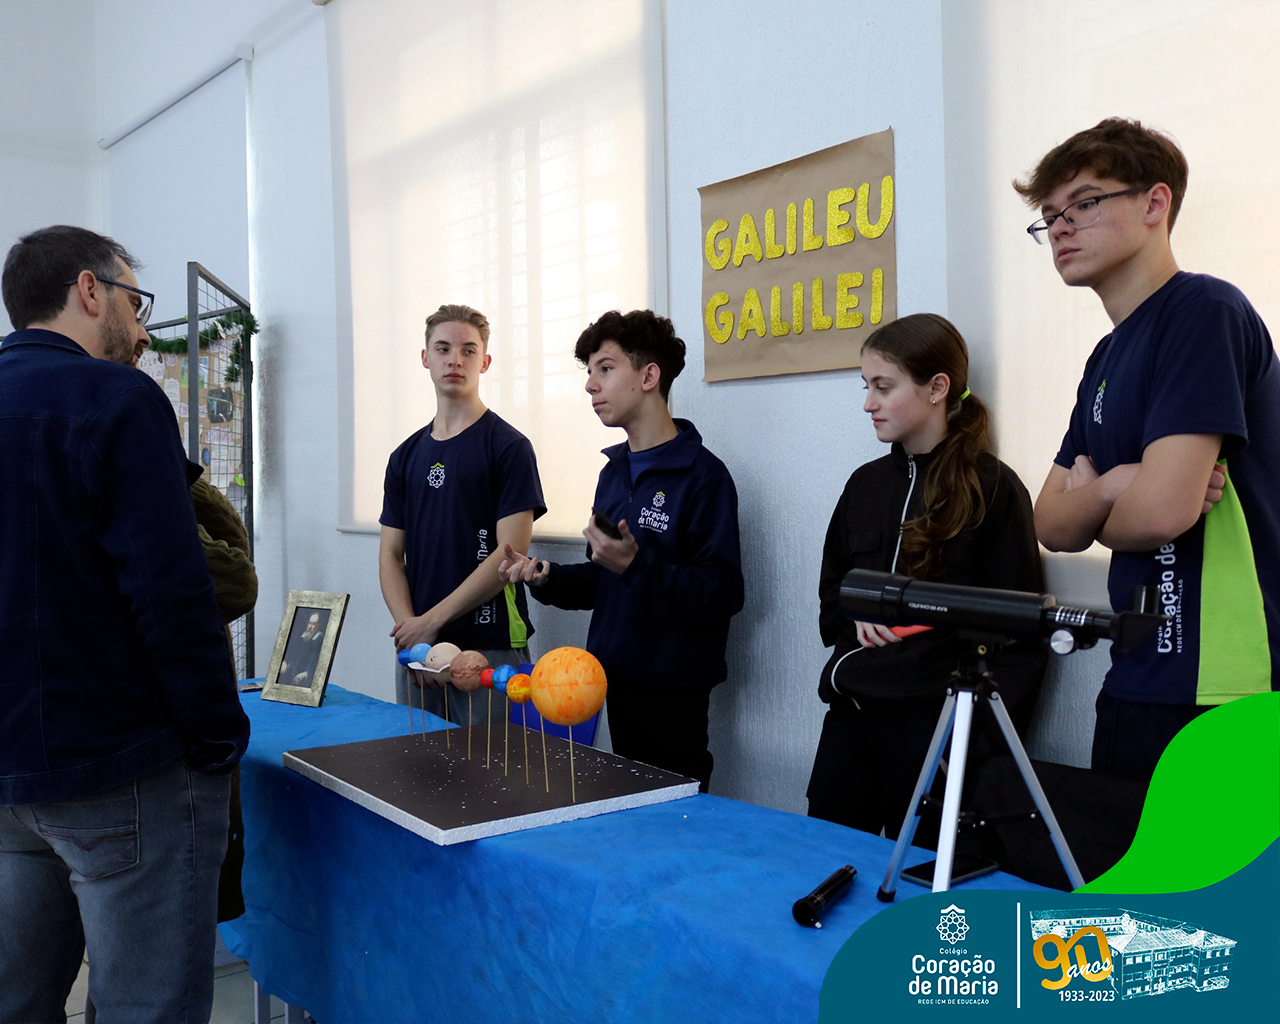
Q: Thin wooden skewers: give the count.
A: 9